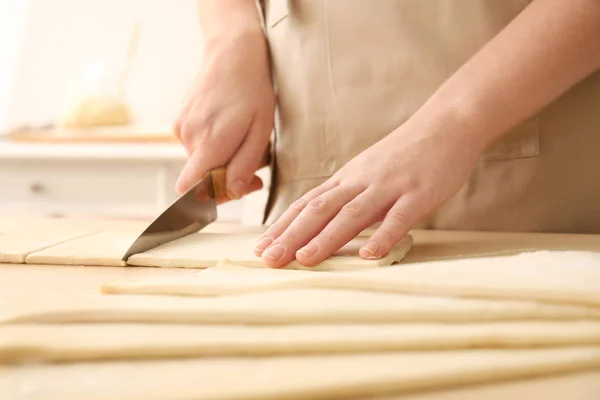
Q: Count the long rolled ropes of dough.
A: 4